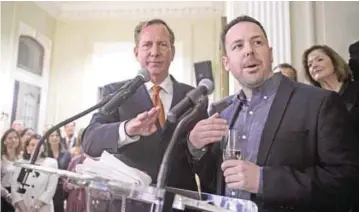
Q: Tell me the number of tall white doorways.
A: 1